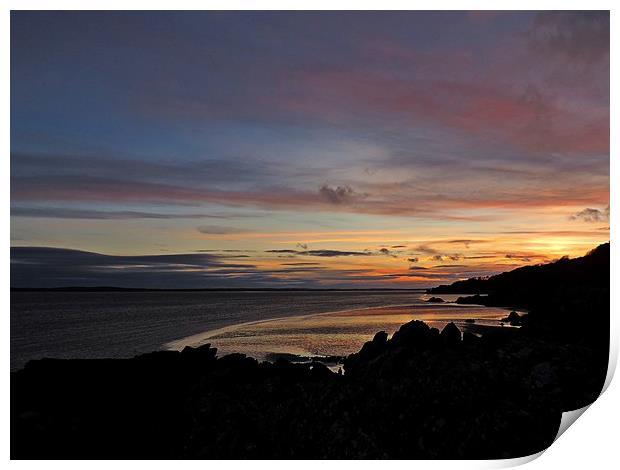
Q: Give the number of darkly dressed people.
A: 0